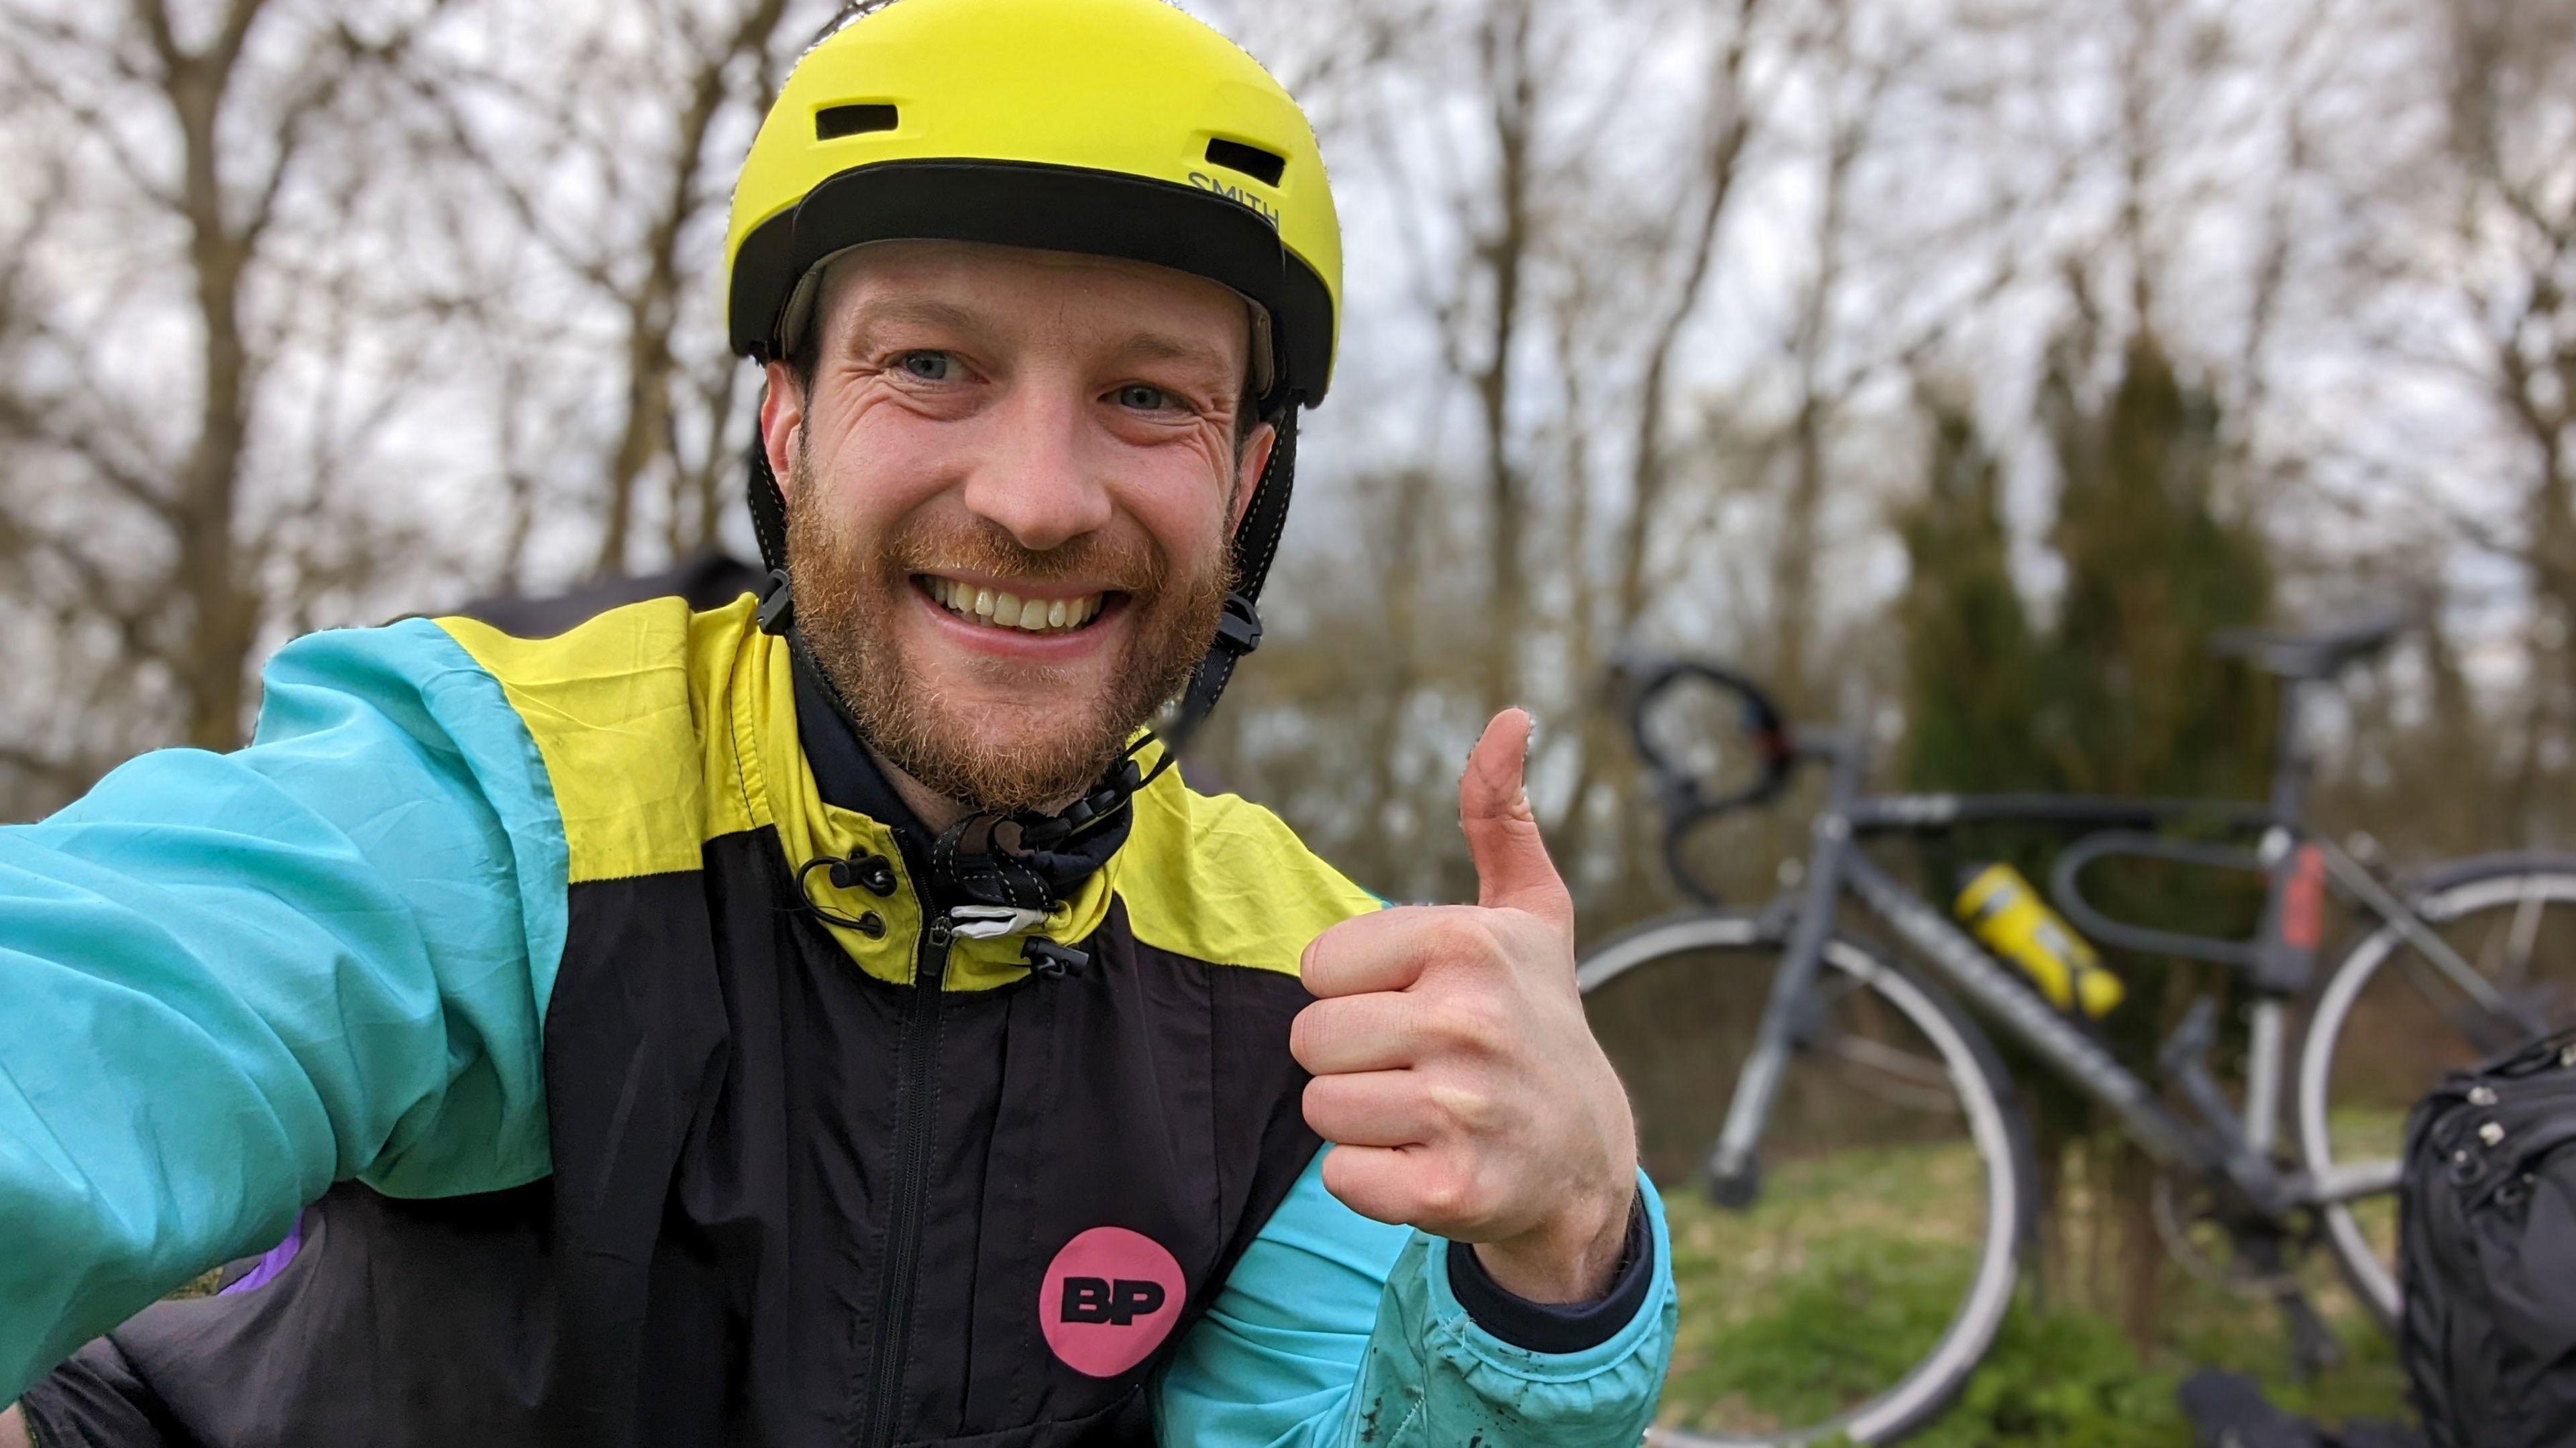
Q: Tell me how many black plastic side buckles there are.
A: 2